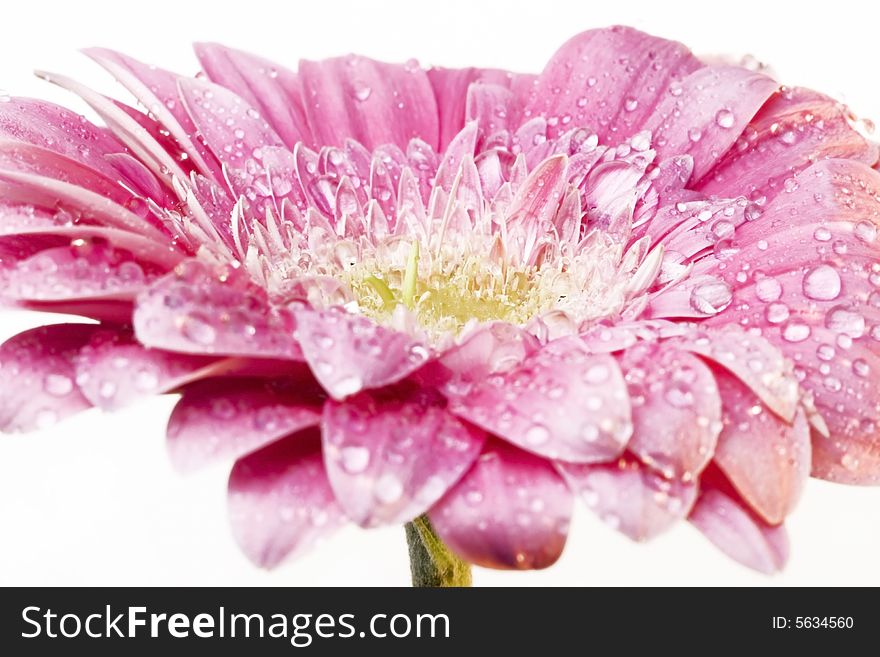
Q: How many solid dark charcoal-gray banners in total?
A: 1